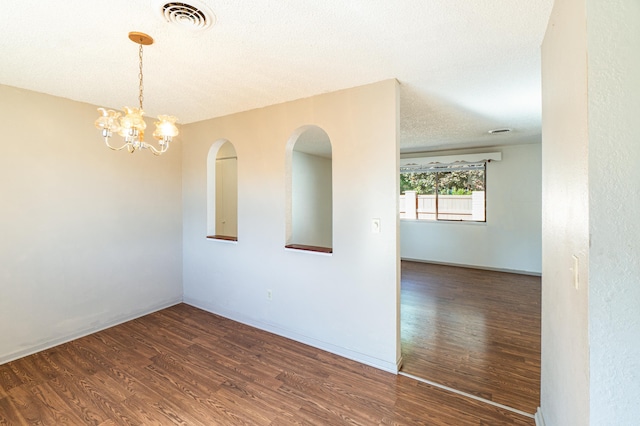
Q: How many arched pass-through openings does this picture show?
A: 2